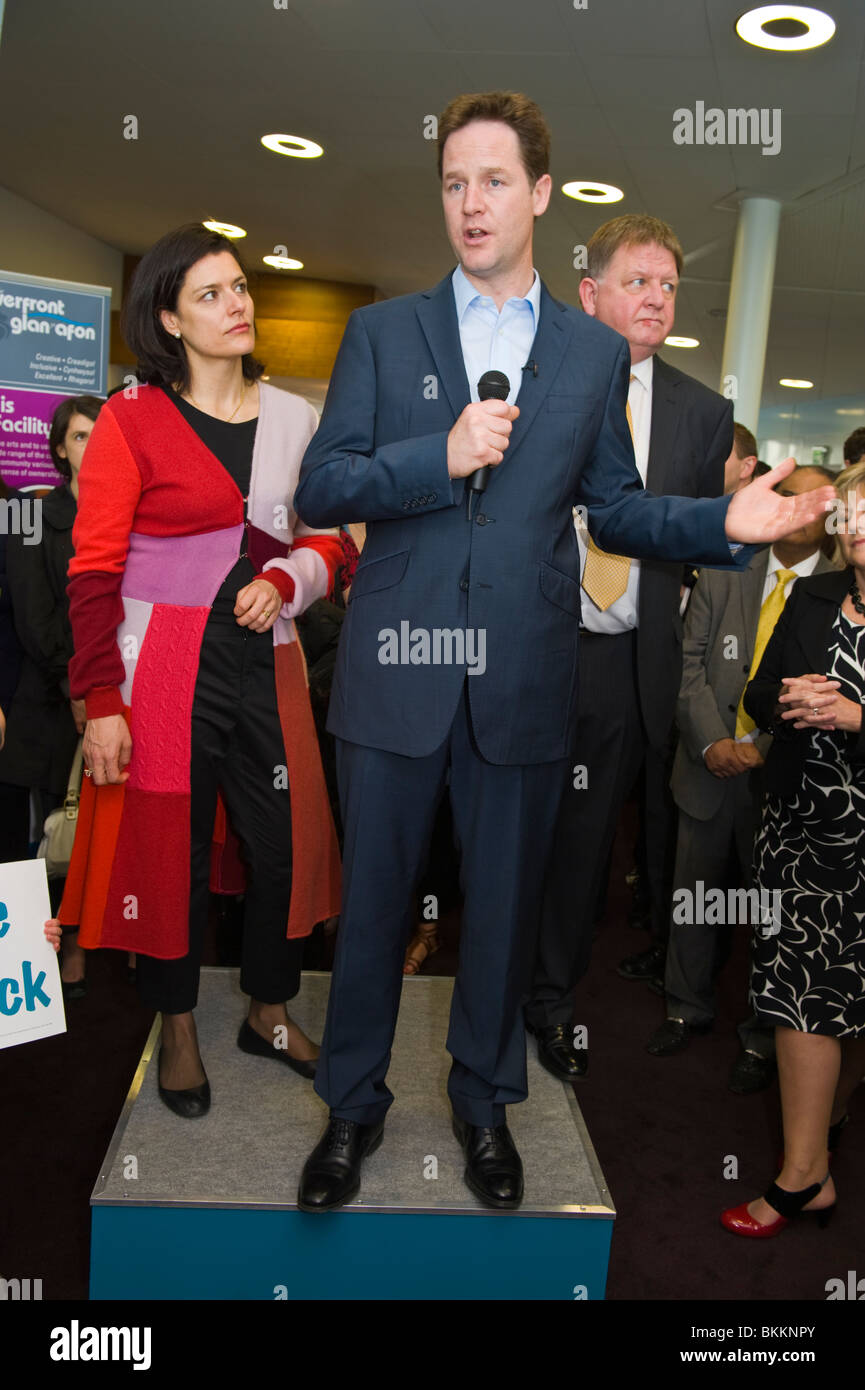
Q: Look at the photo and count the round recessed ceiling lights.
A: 7